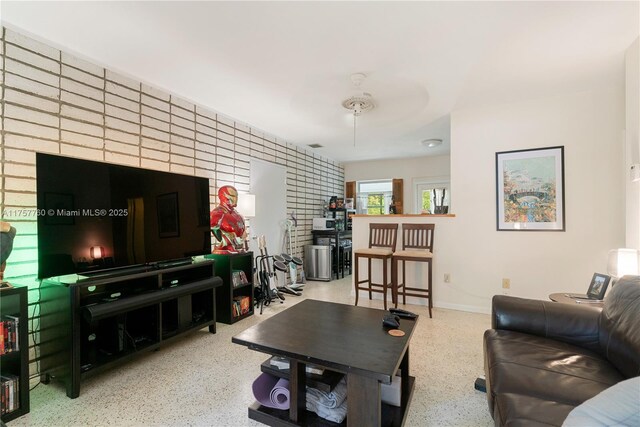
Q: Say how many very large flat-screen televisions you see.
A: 1